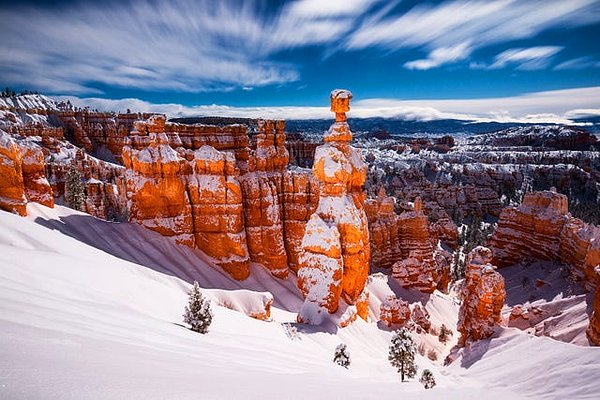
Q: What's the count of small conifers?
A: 4